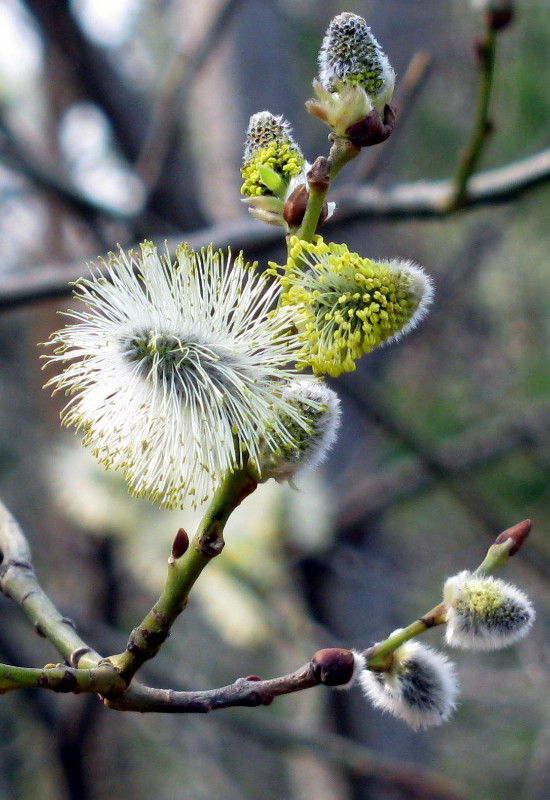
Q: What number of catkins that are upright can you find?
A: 2